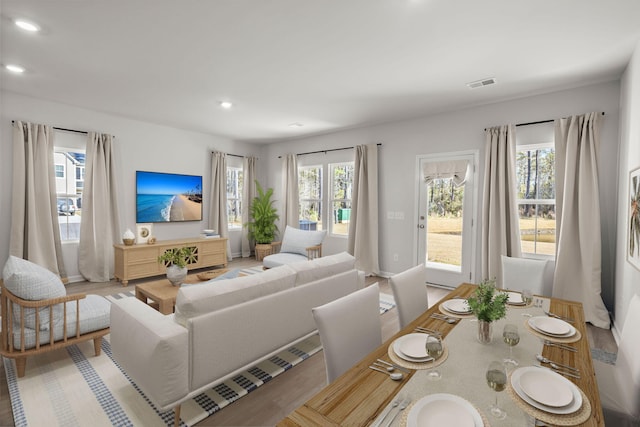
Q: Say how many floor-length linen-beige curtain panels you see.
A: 8